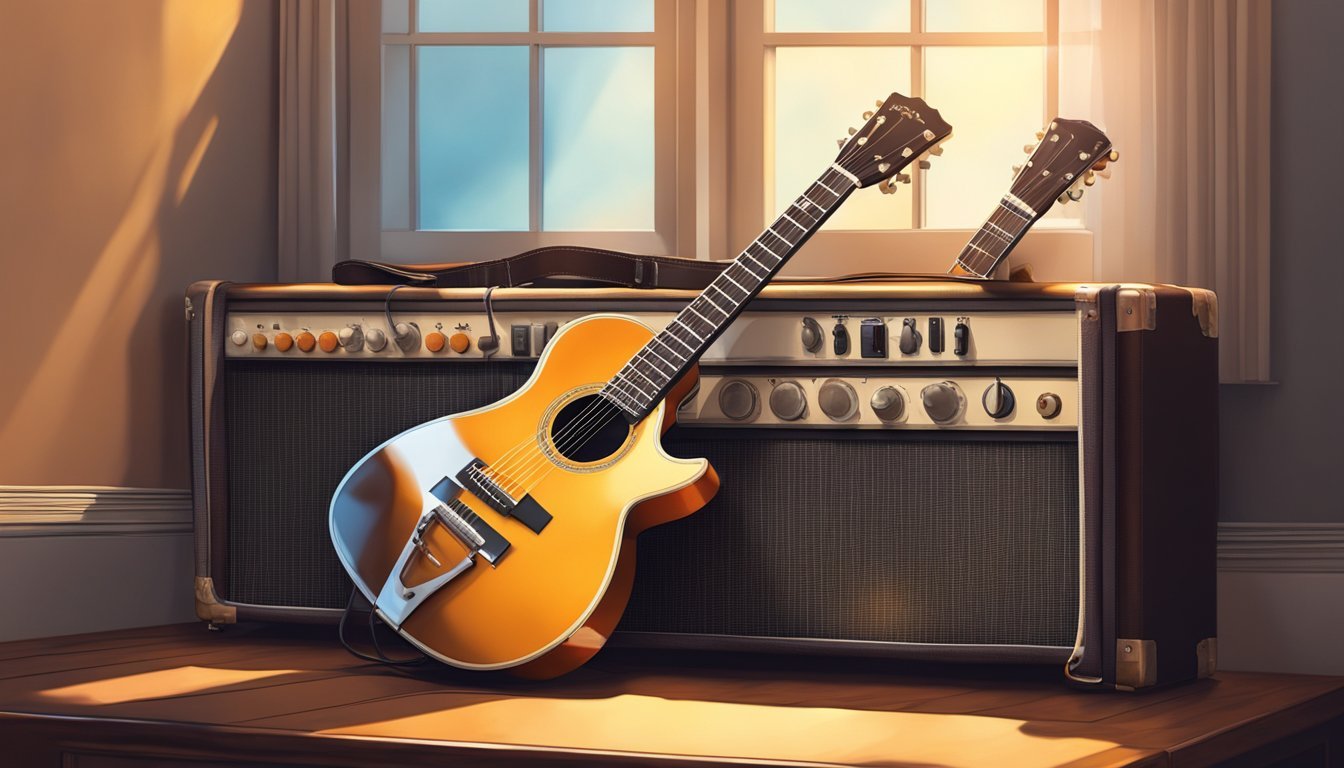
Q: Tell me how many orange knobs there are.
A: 6